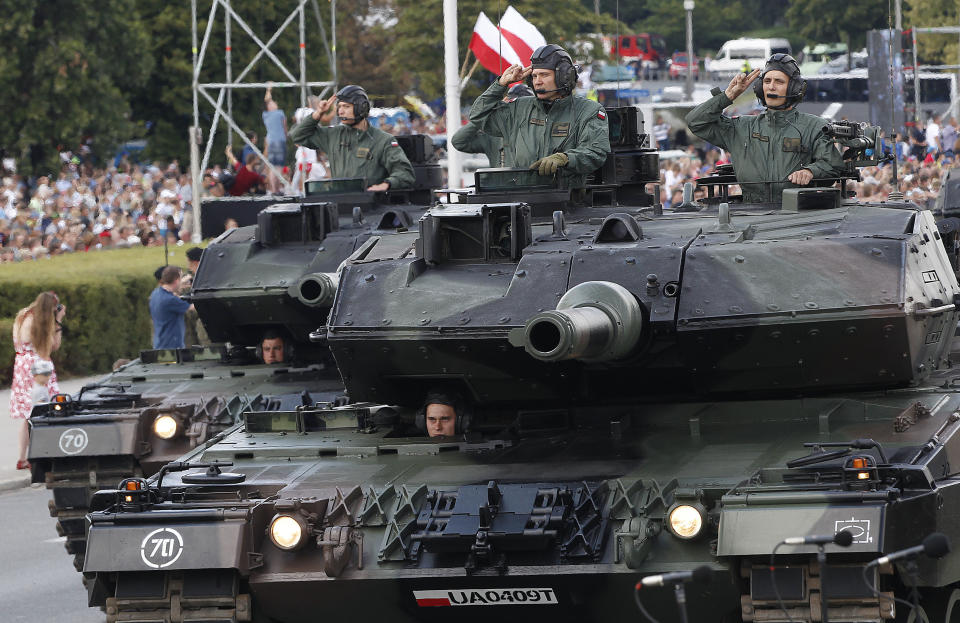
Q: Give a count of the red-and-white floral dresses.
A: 1